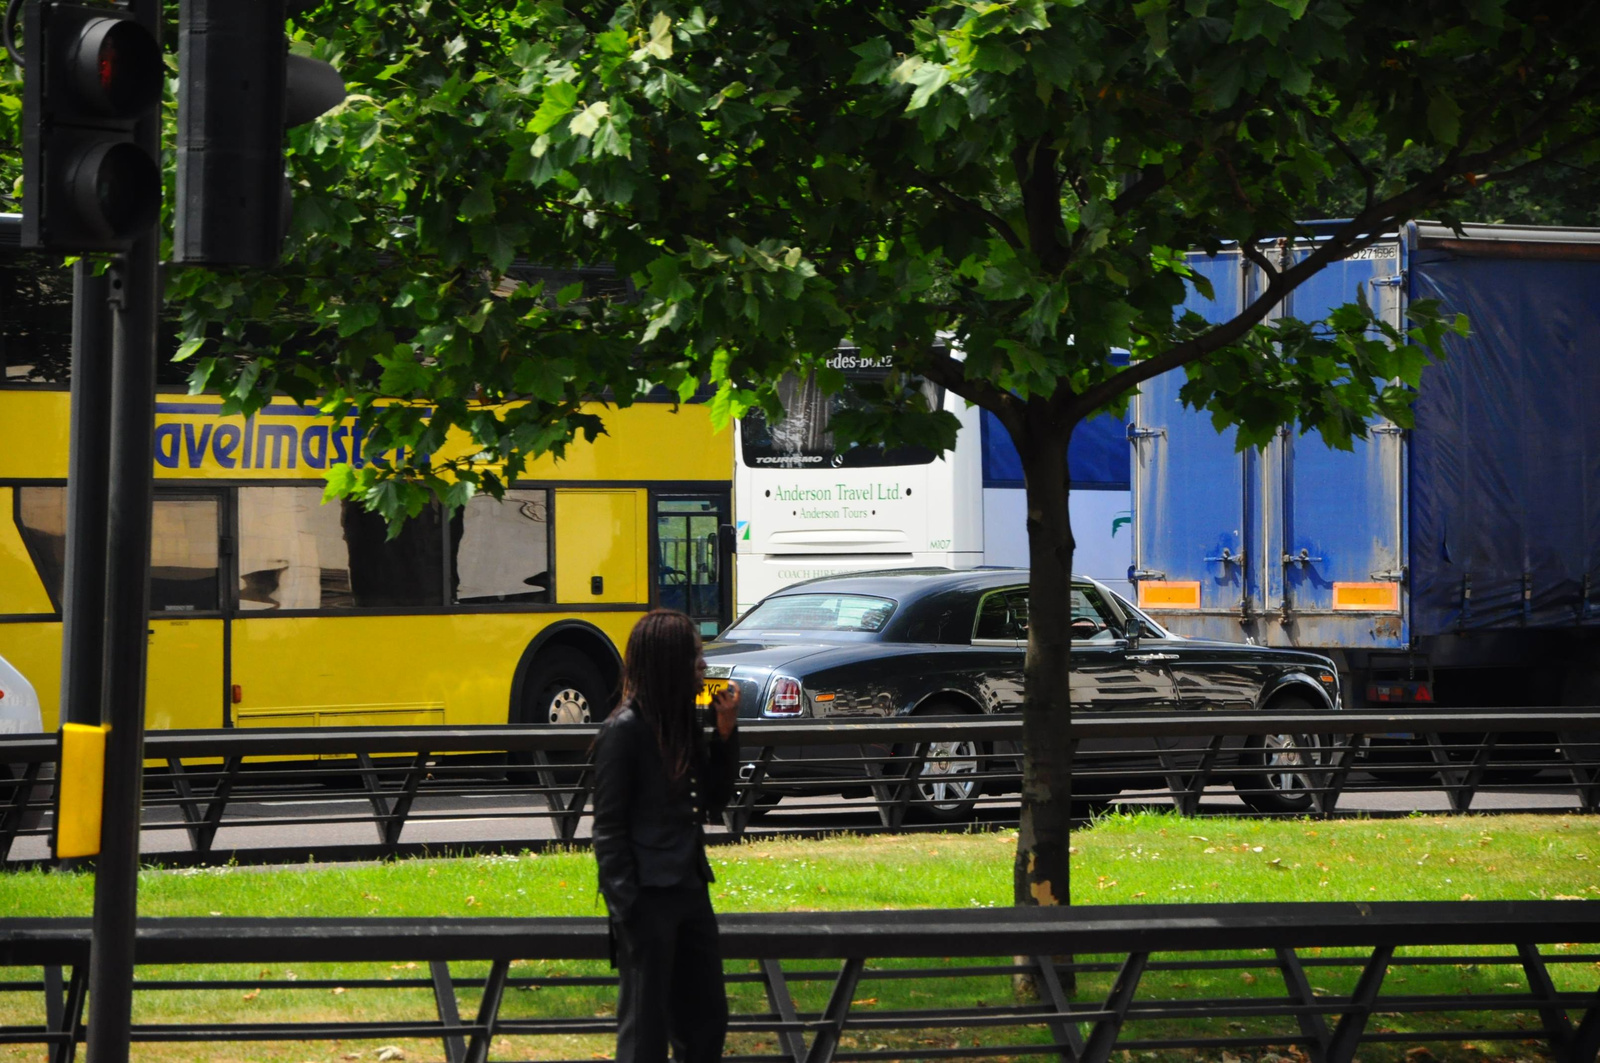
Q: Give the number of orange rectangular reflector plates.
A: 2